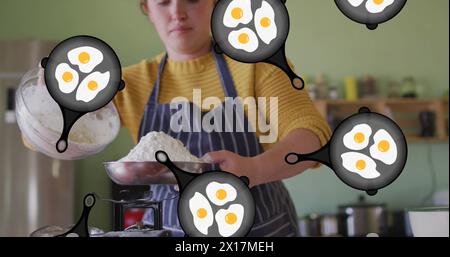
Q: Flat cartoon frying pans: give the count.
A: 6